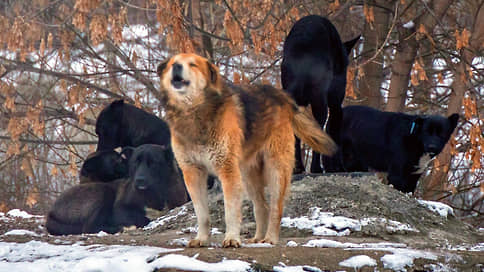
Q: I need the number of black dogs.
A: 5